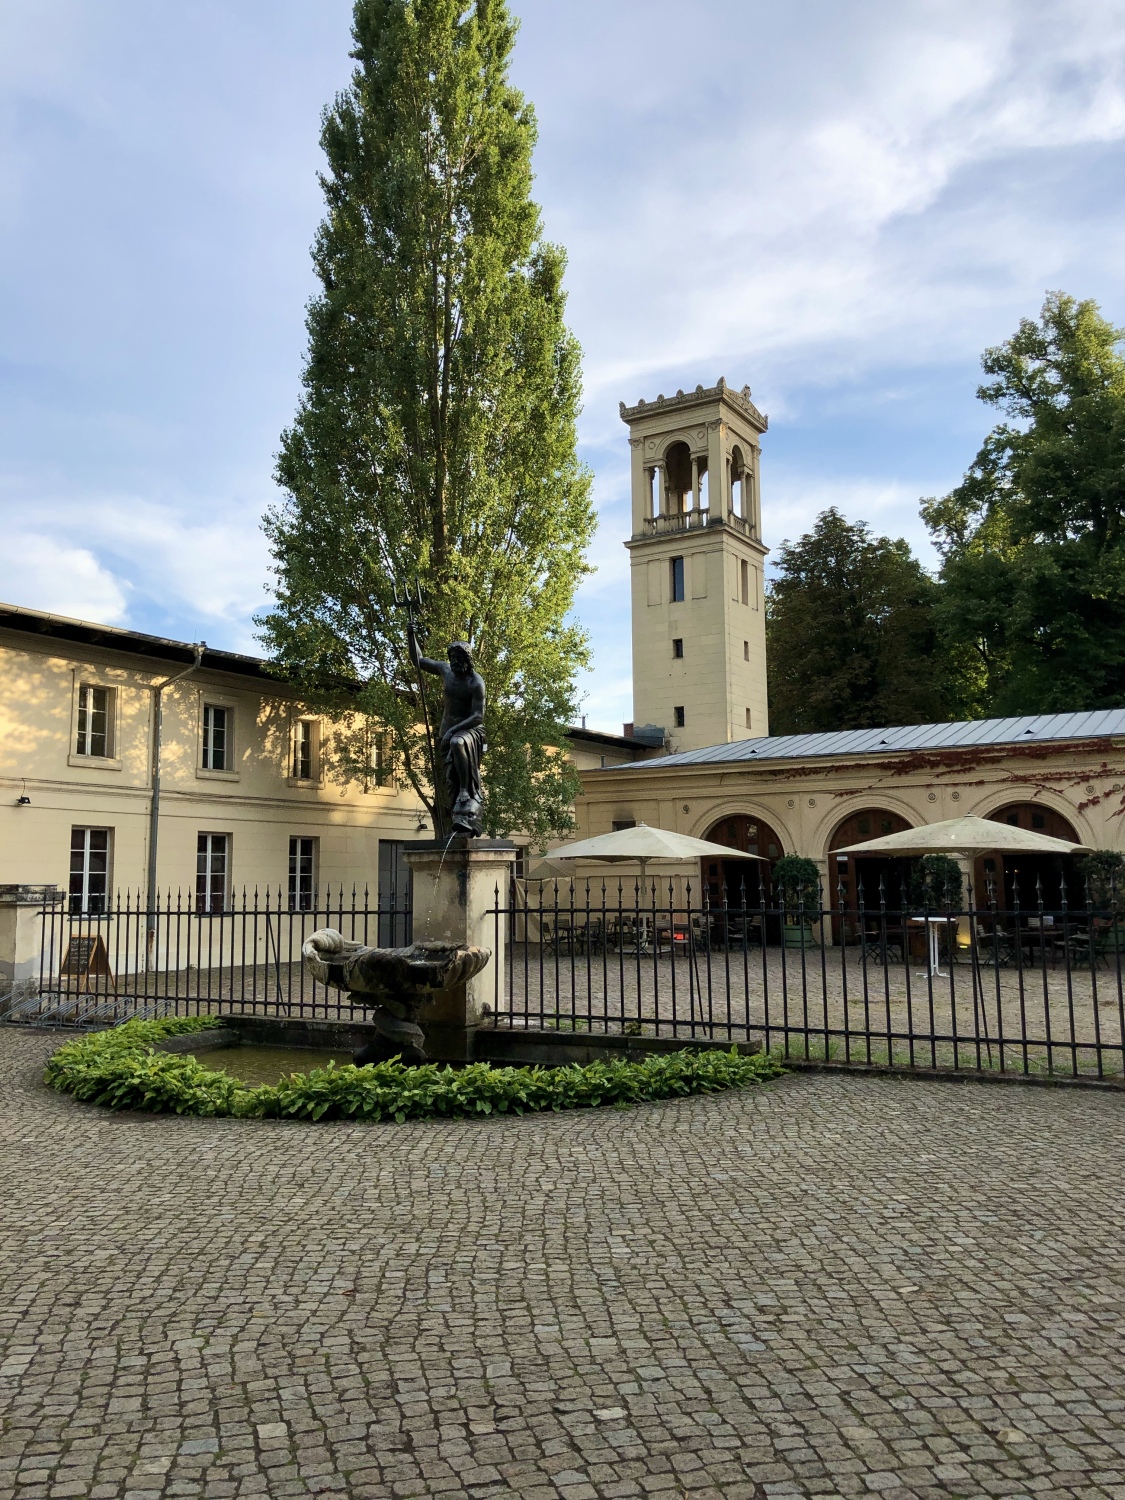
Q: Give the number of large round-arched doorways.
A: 3